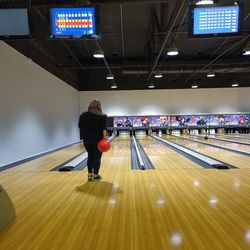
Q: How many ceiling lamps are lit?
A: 11